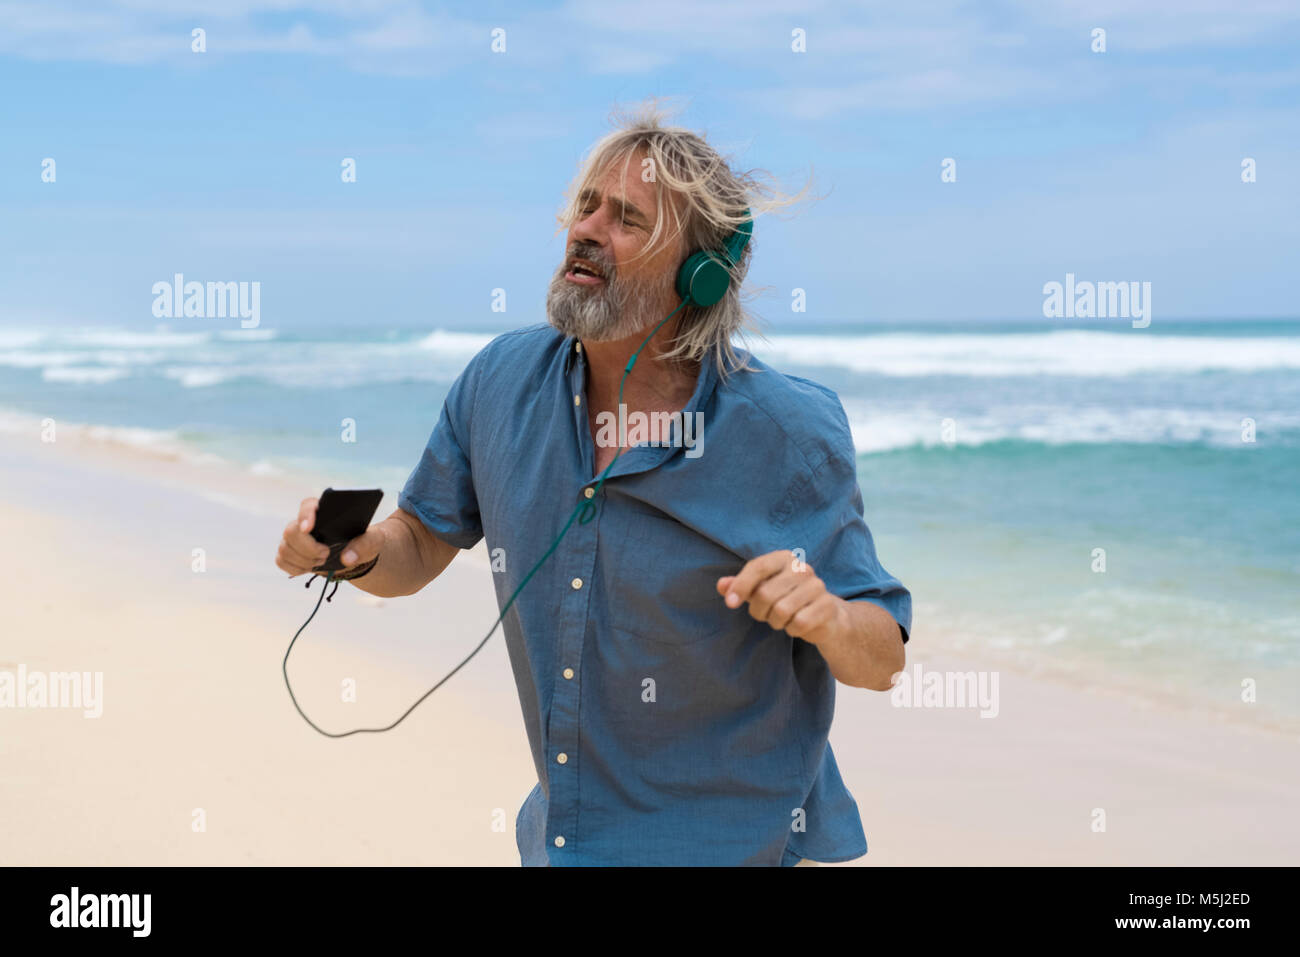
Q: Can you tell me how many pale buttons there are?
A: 7